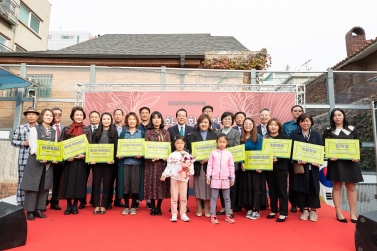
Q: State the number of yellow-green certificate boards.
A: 11